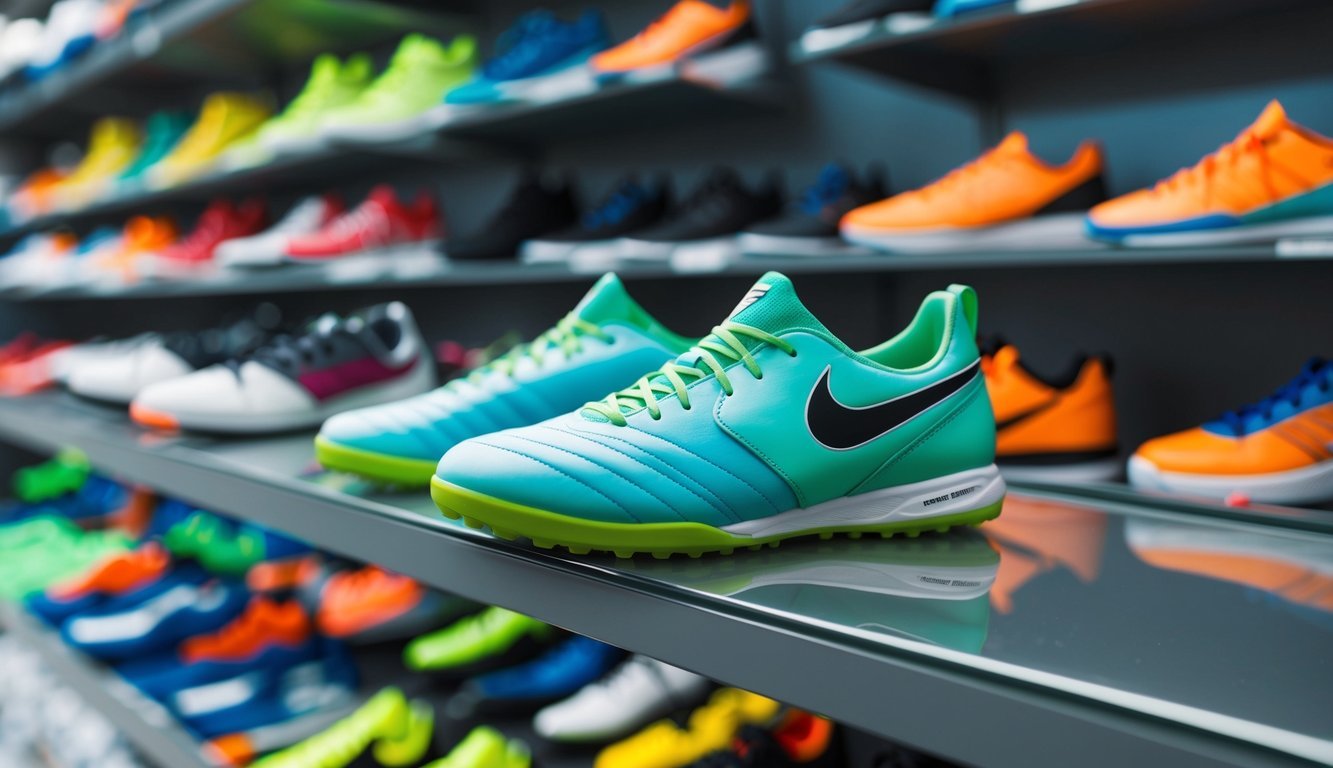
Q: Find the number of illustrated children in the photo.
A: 0